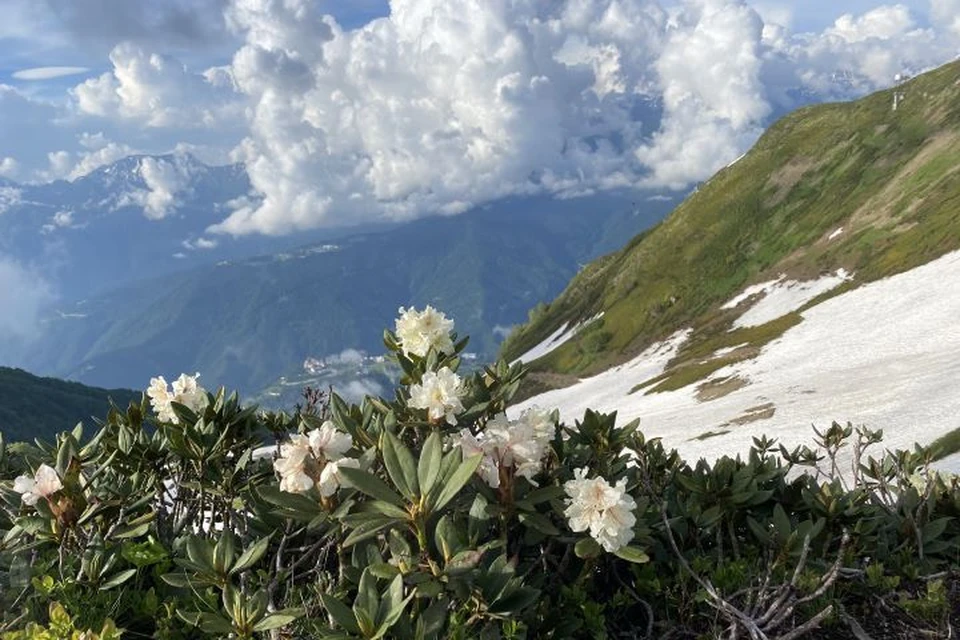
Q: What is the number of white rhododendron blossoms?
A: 7